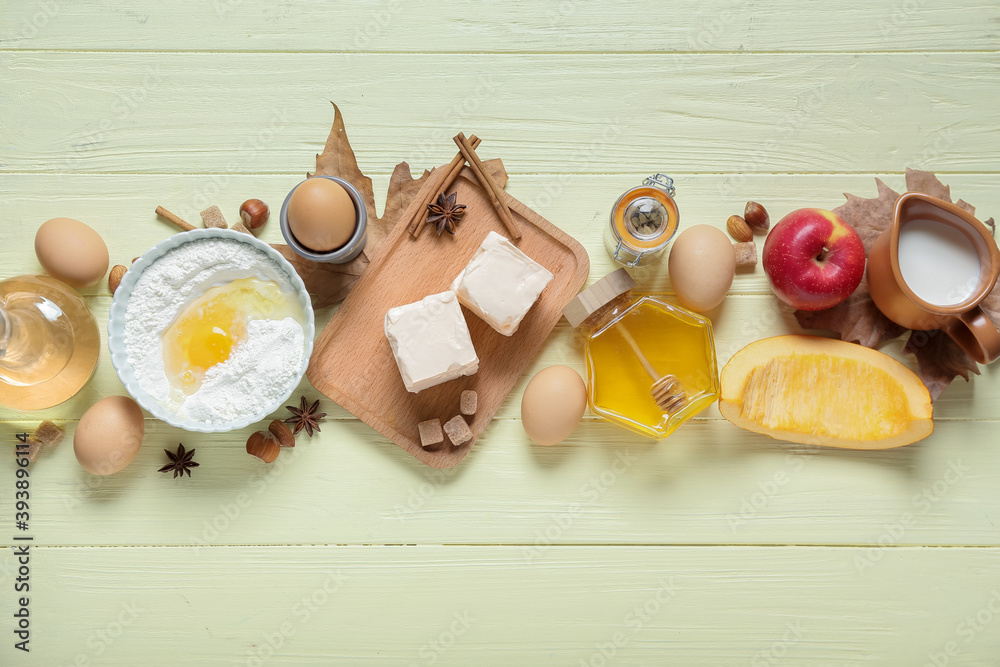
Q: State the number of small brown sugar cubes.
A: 8